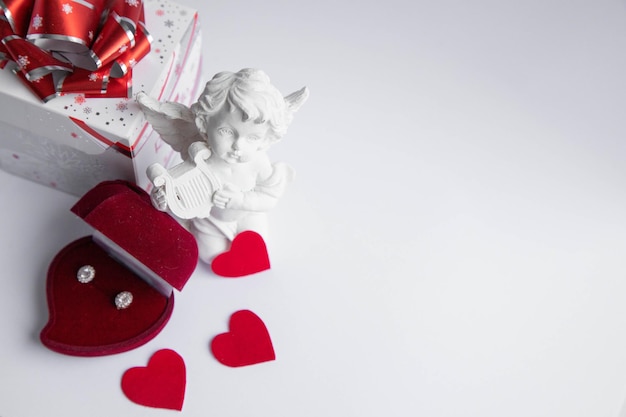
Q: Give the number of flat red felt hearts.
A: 3